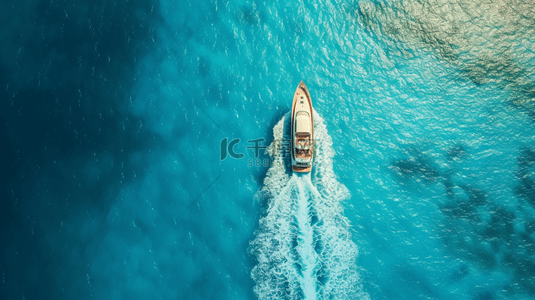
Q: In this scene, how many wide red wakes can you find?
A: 0